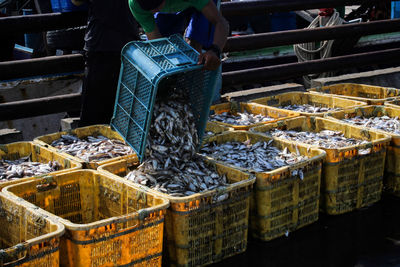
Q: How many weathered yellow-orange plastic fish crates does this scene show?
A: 13